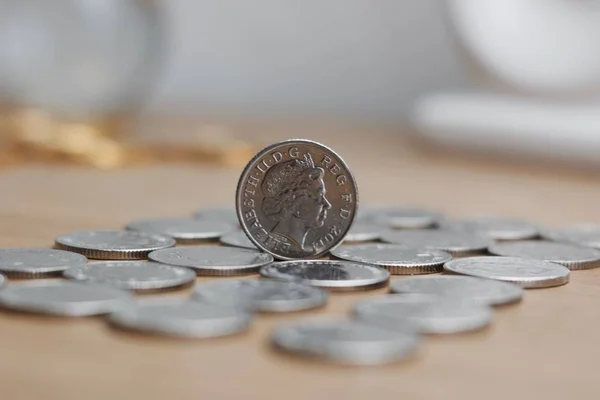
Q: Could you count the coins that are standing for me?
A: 1